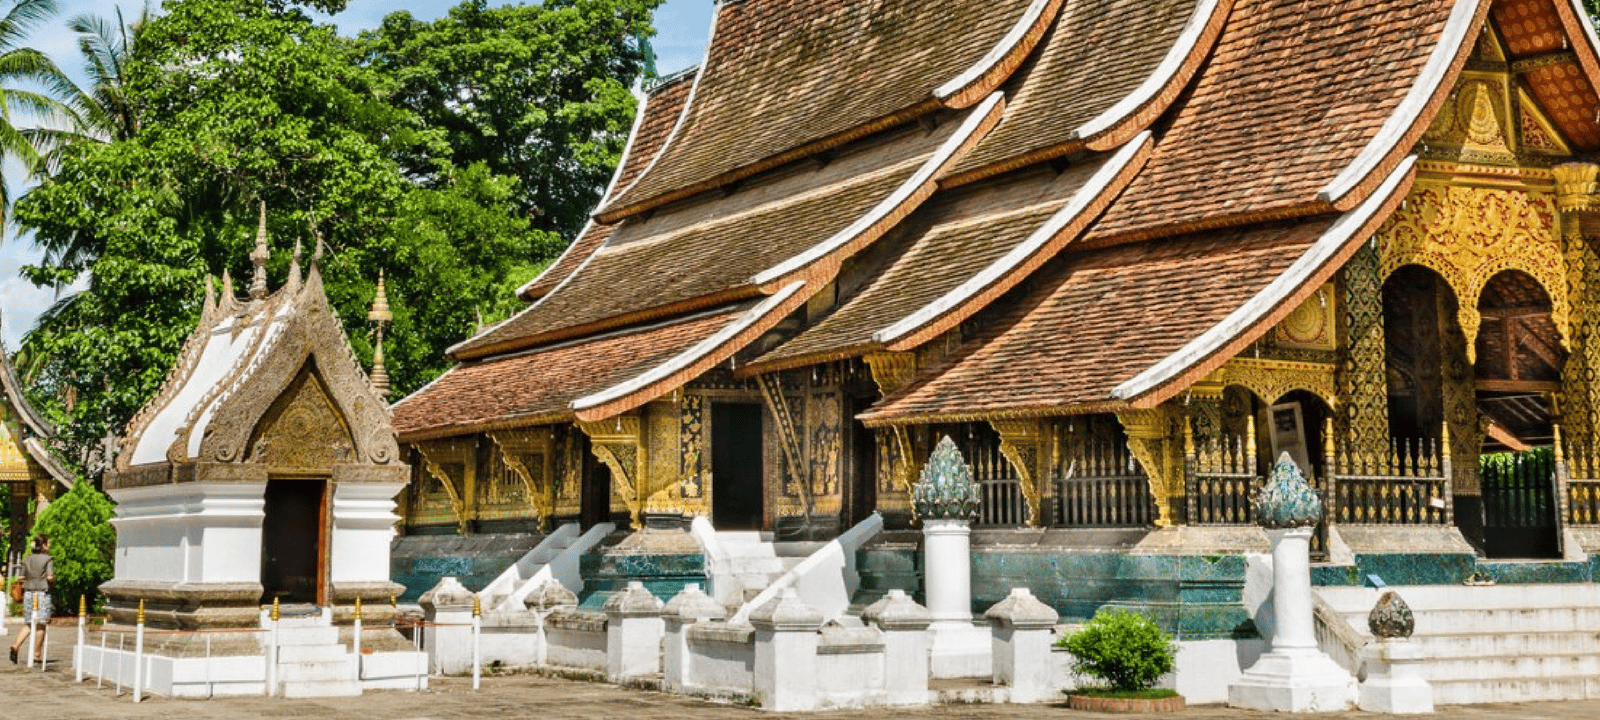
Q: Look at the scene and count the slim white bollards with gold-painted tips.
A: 6